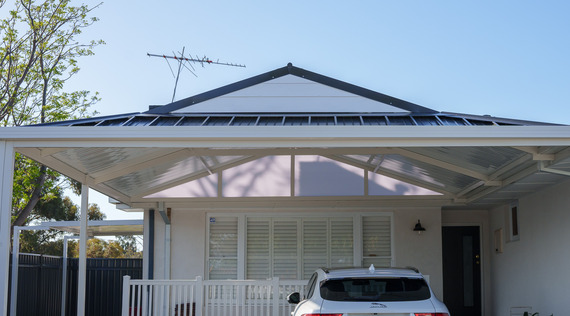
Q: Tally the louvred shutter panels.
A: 6